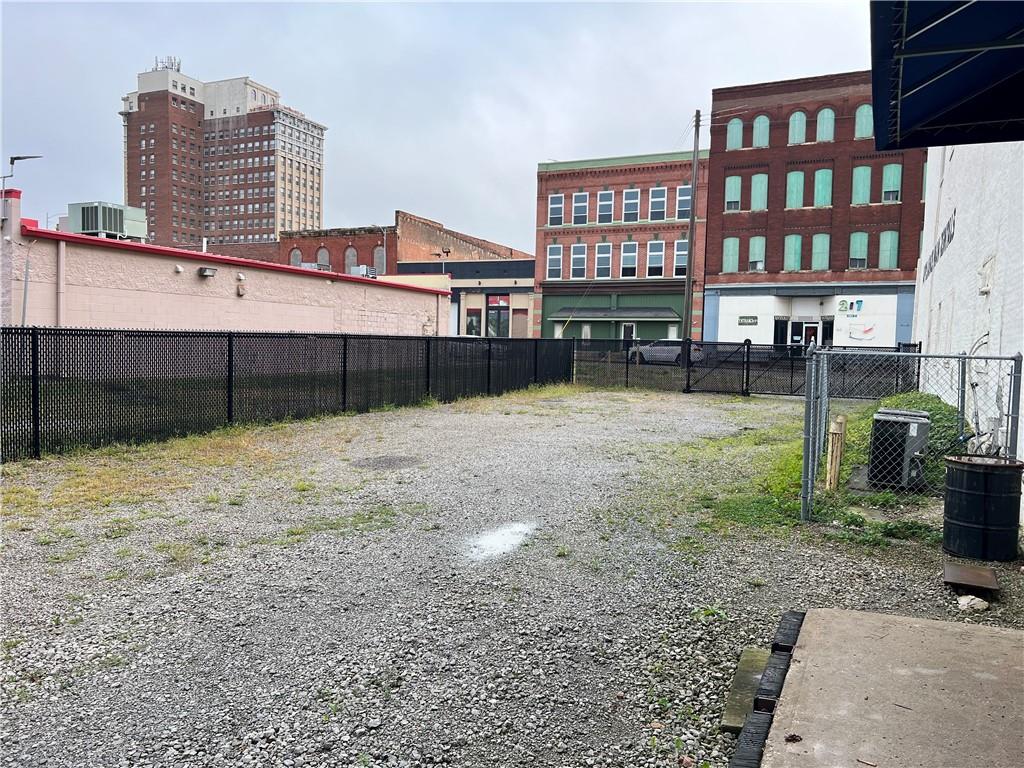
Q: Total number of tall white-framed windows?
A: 12